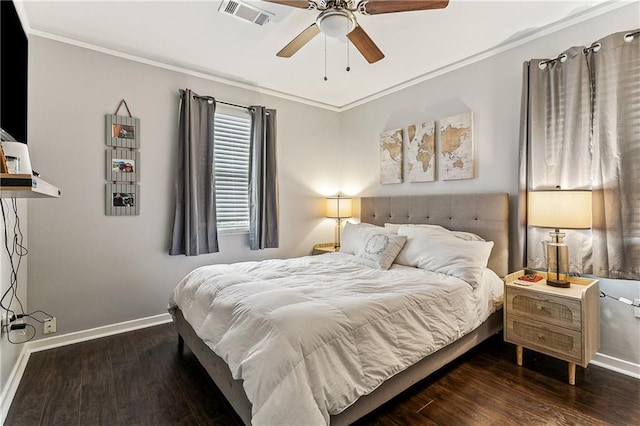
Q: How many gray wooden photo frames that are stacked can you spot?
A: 3